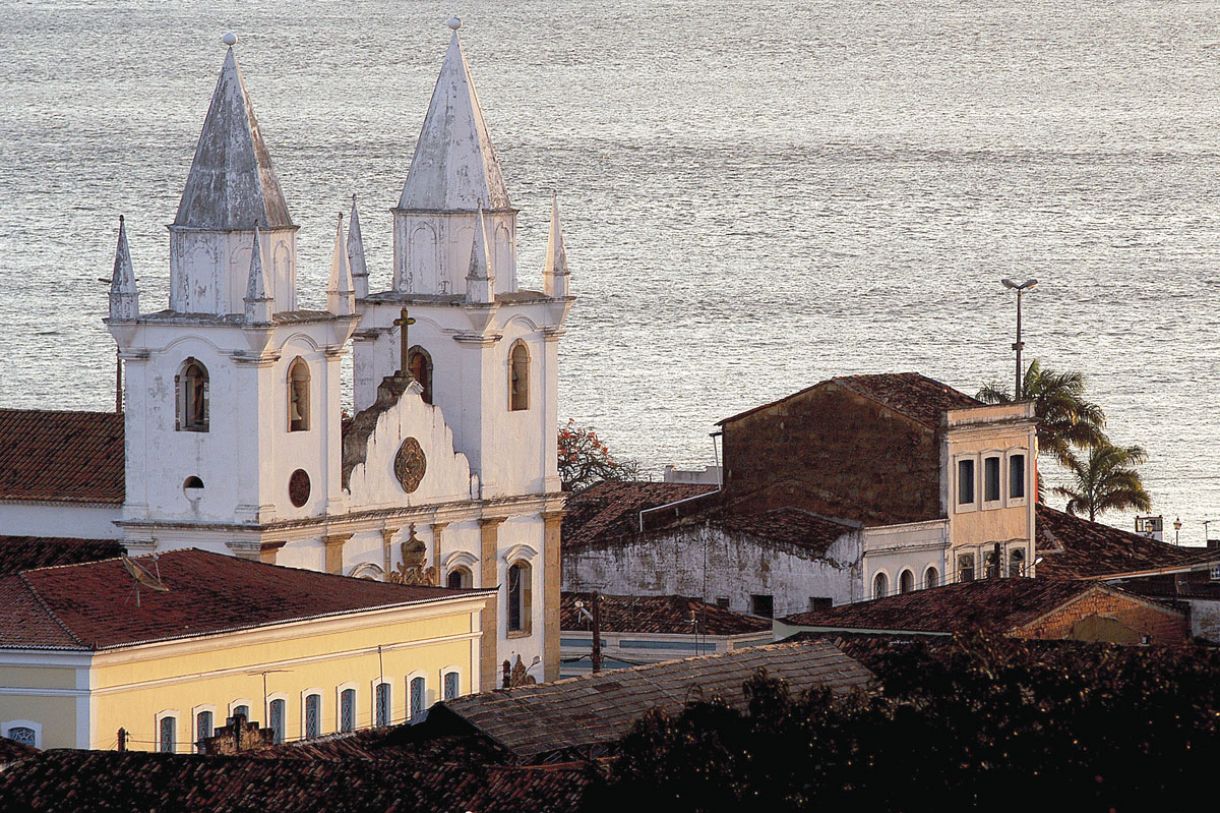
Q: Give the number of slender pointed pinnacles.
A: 6